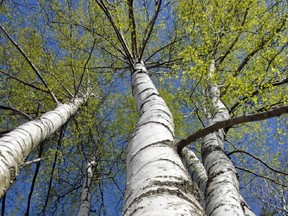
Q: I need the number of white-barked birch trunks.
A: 5